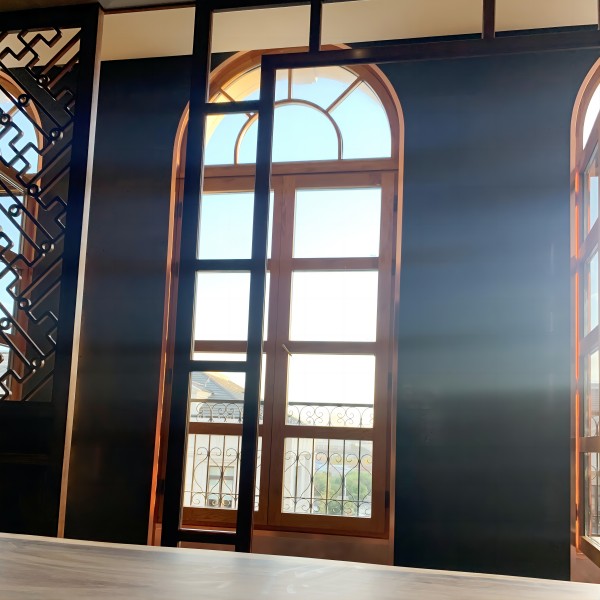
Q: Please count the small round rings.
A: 10